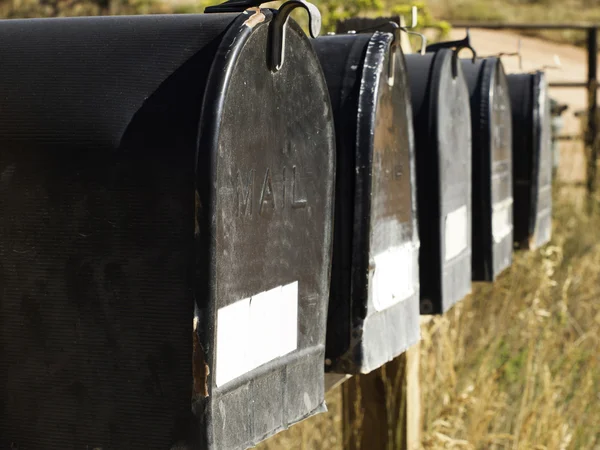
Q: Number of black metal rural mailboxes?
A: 5